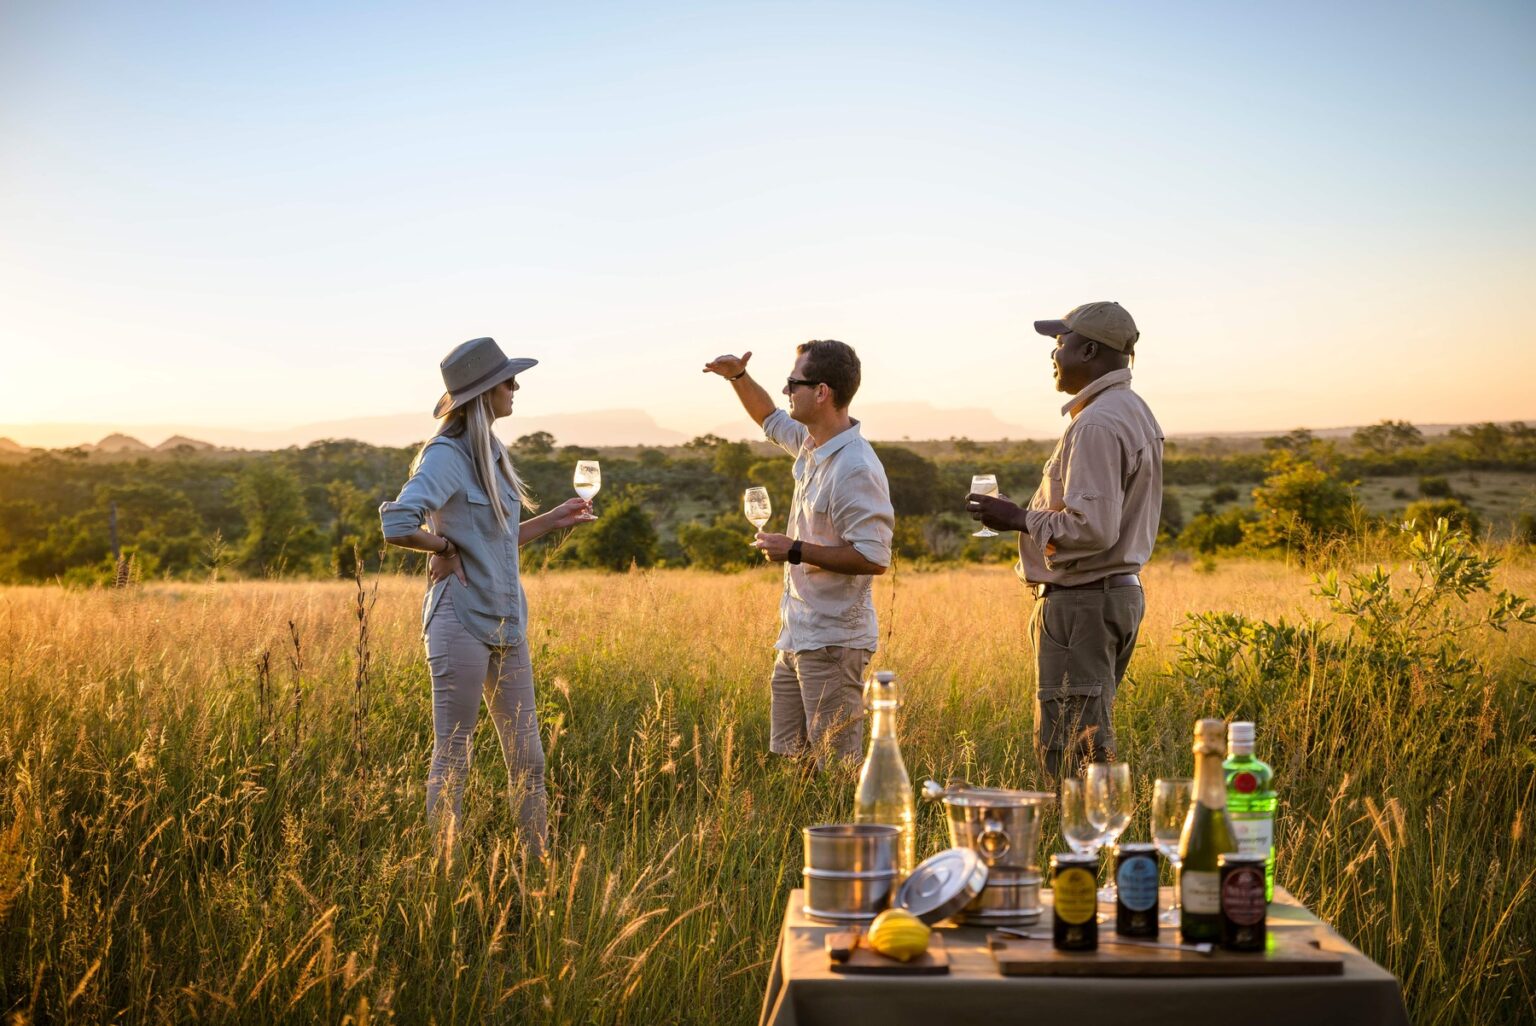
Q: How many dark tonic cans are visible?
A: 3